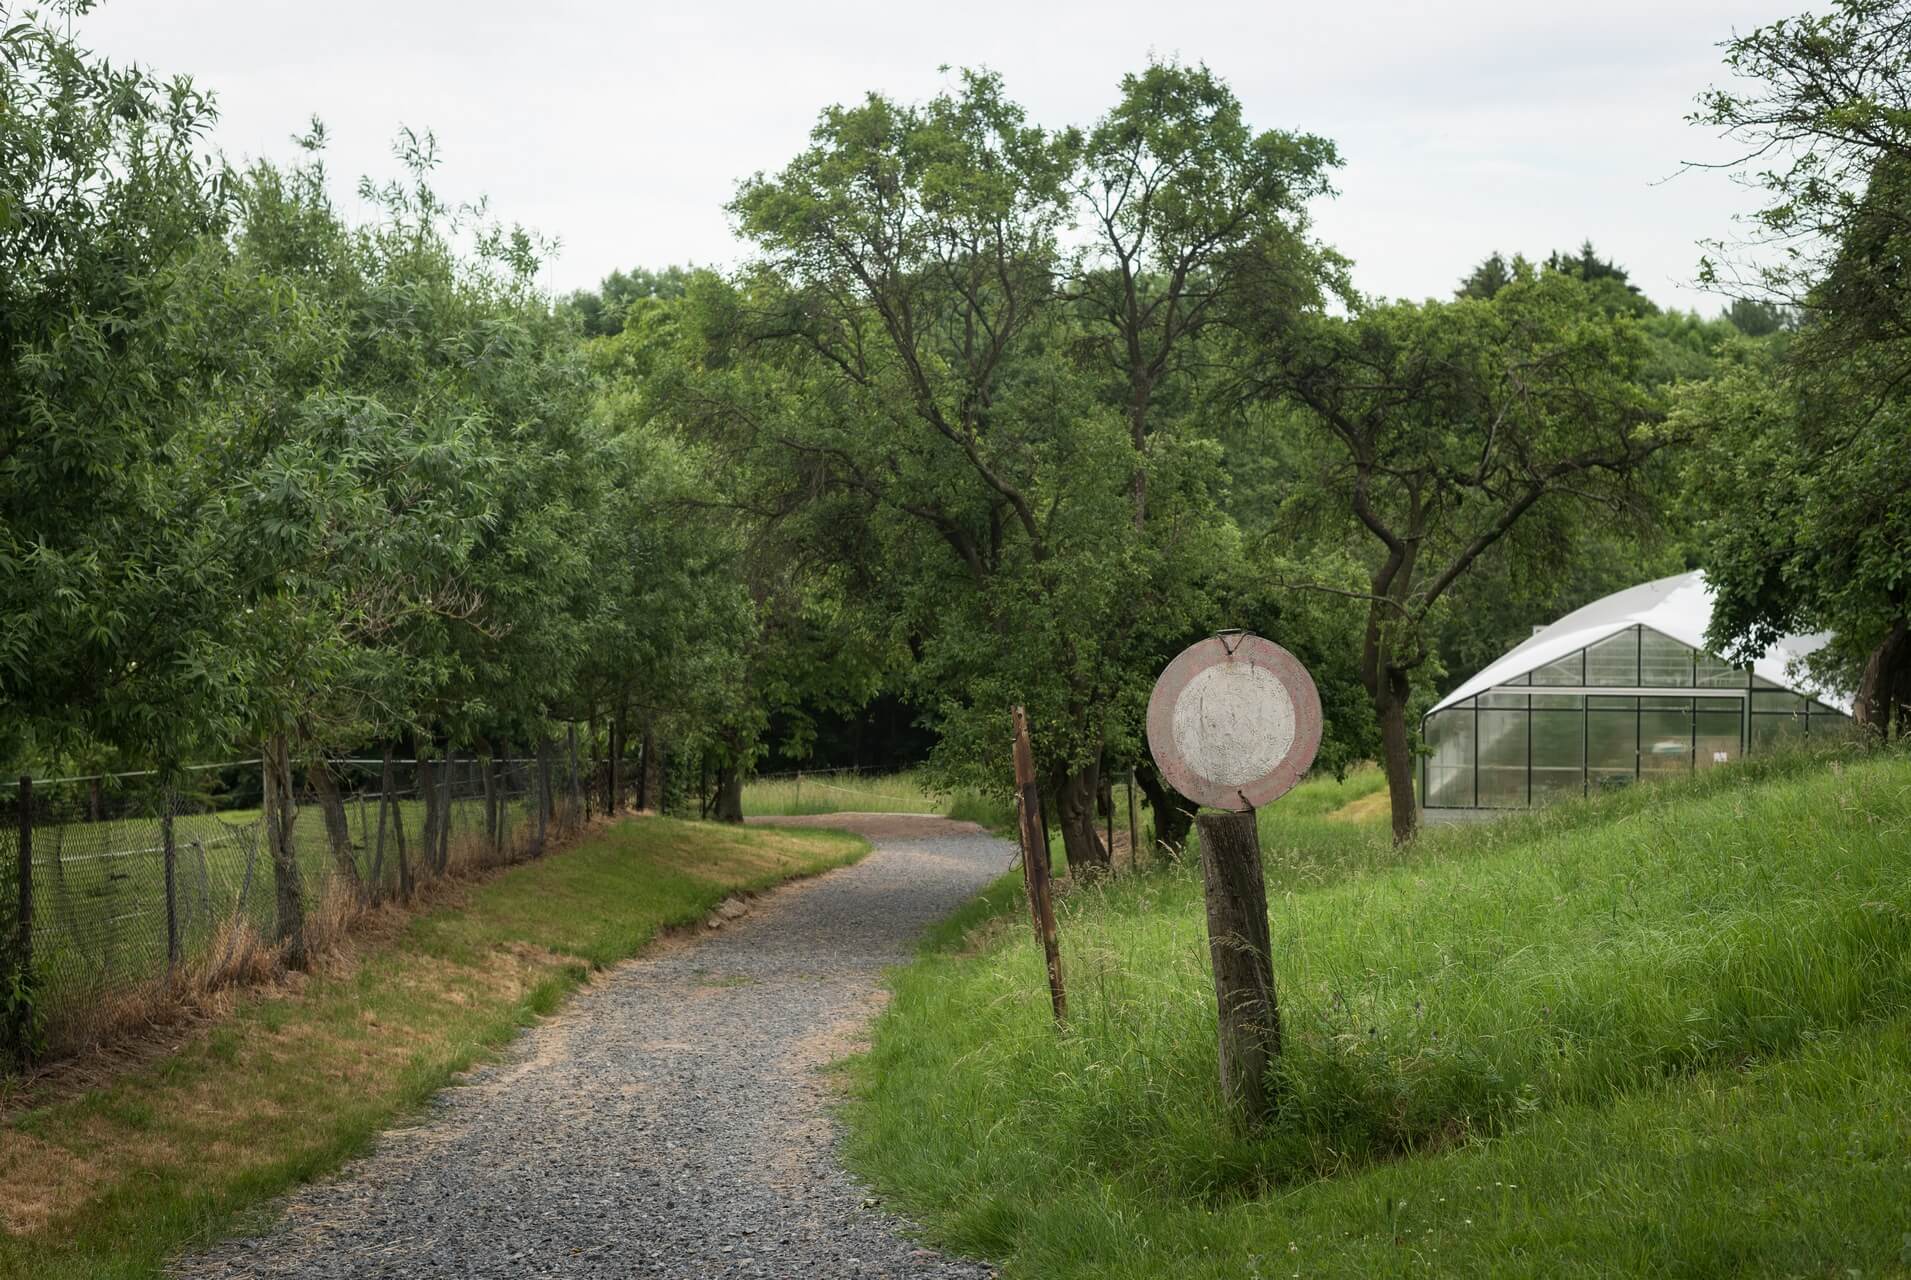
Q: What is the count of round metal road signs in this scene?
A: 1